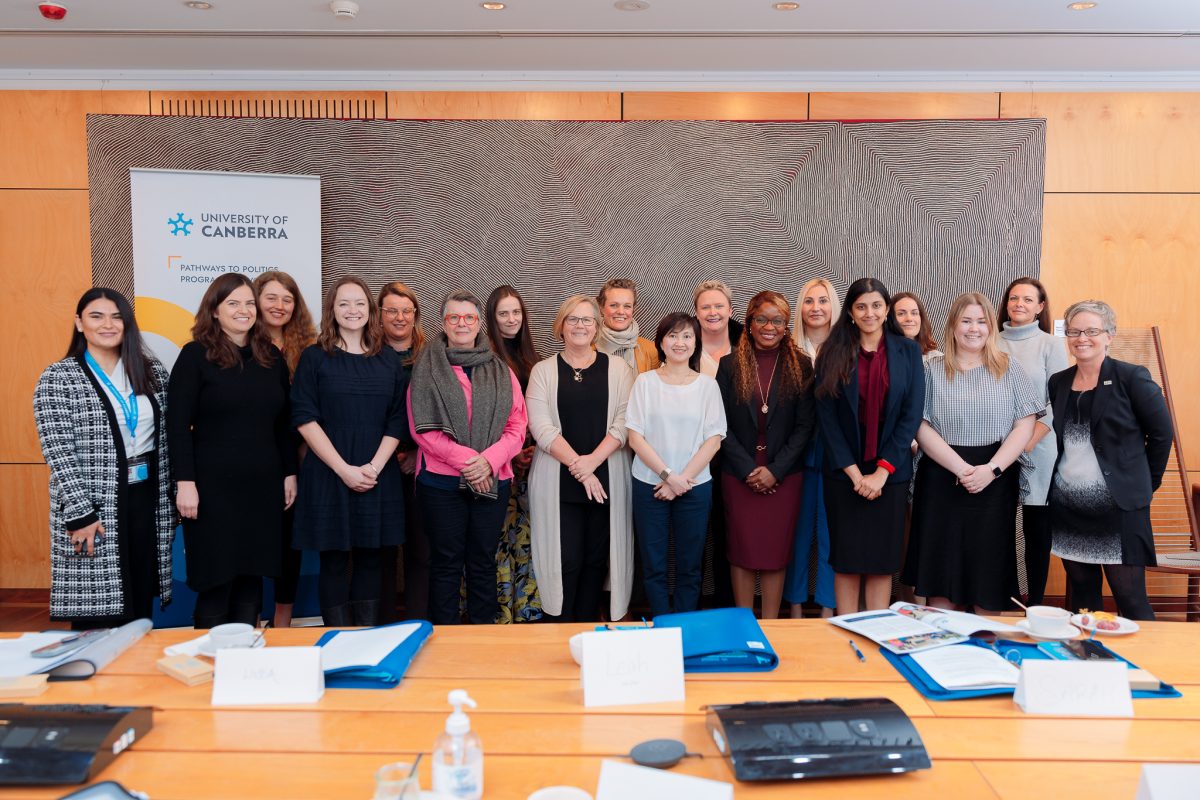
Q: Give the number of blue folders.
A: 3